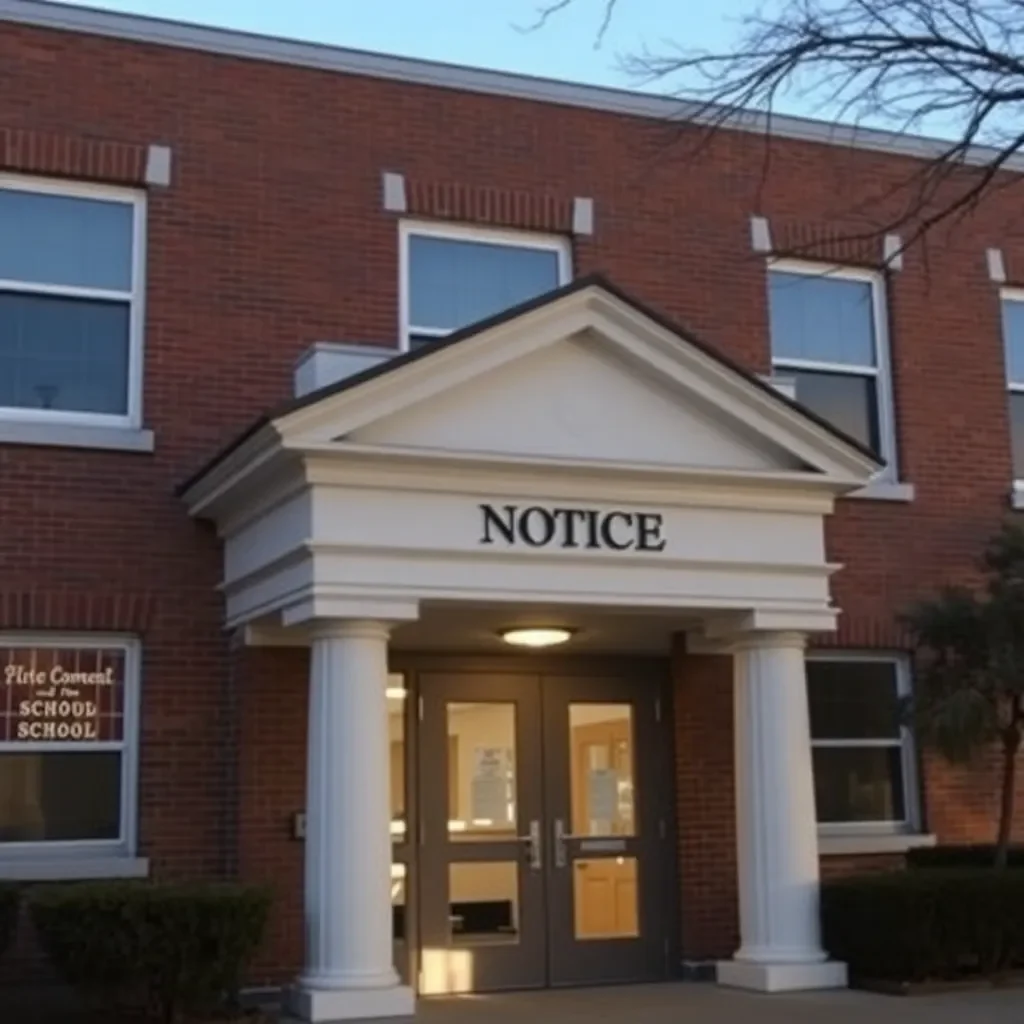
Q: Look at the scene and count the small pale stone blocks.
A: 6